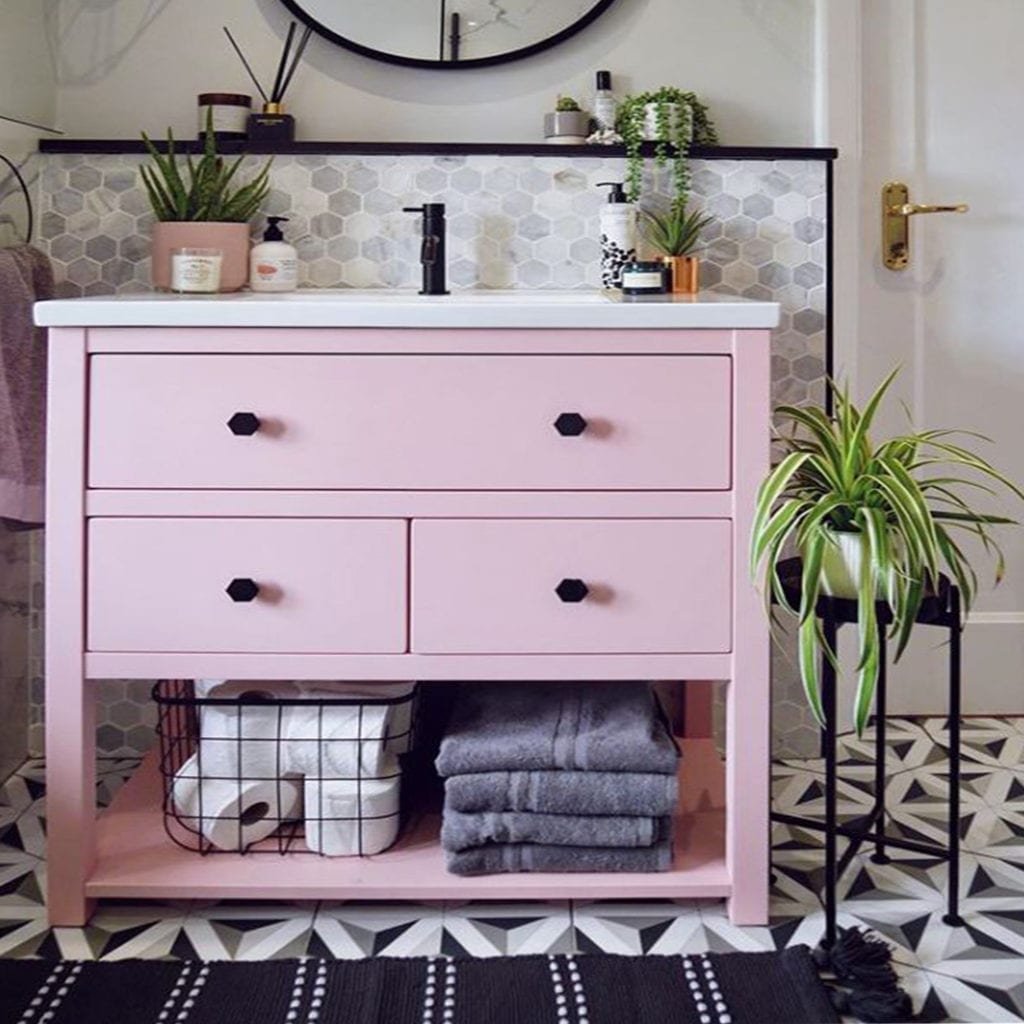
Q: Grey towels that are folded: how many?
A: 4